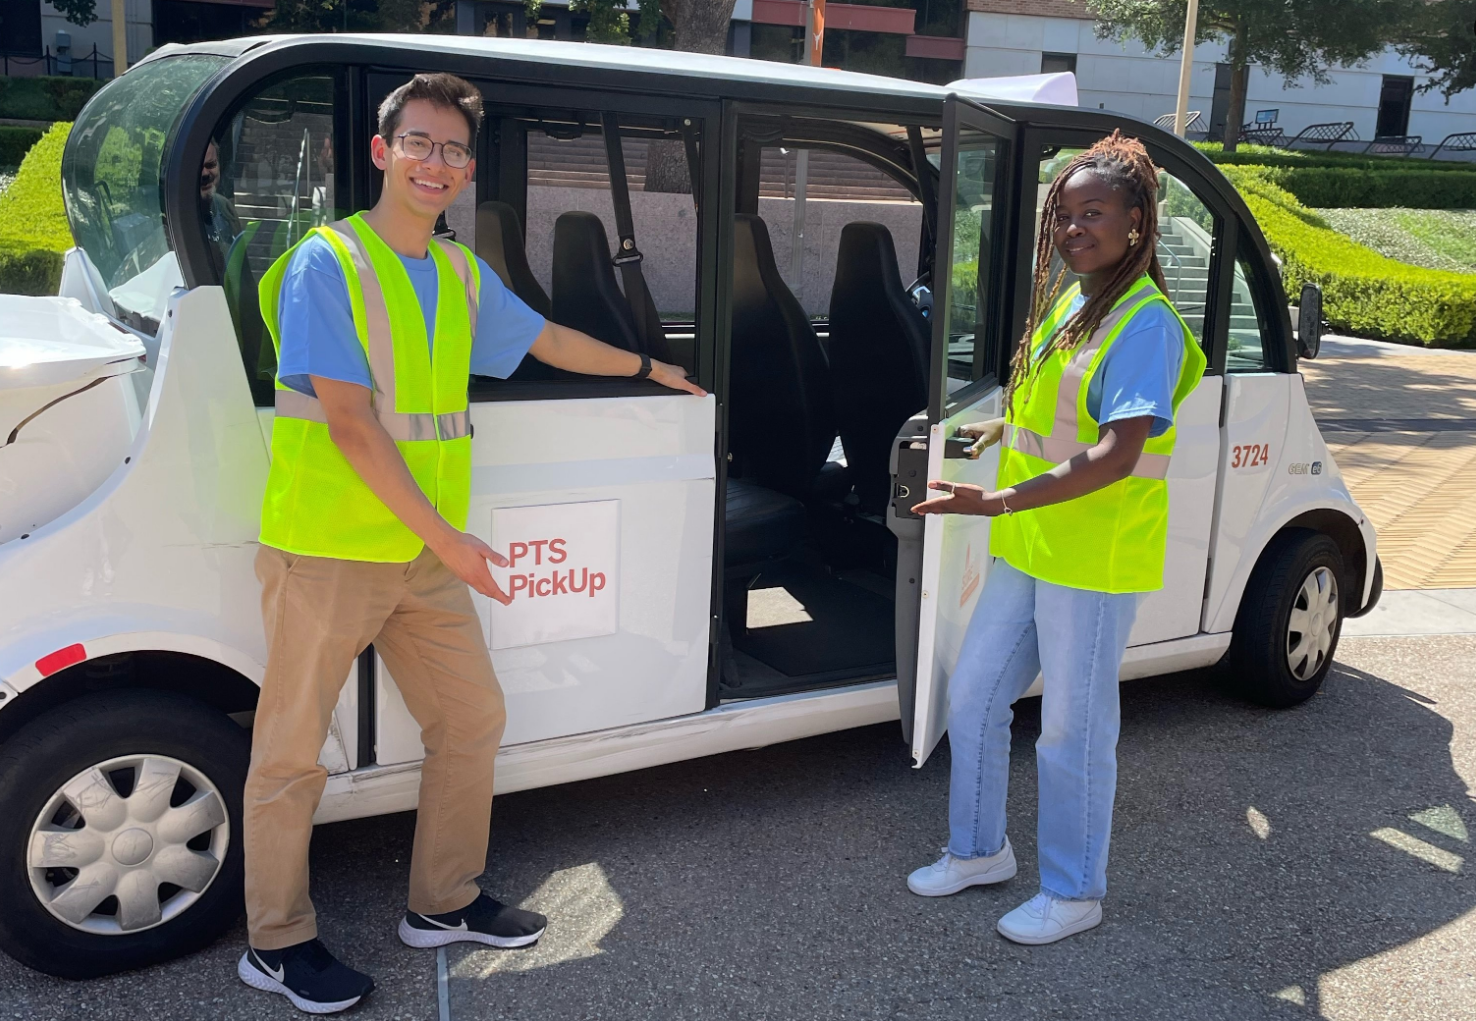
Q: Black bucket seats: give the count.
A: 4